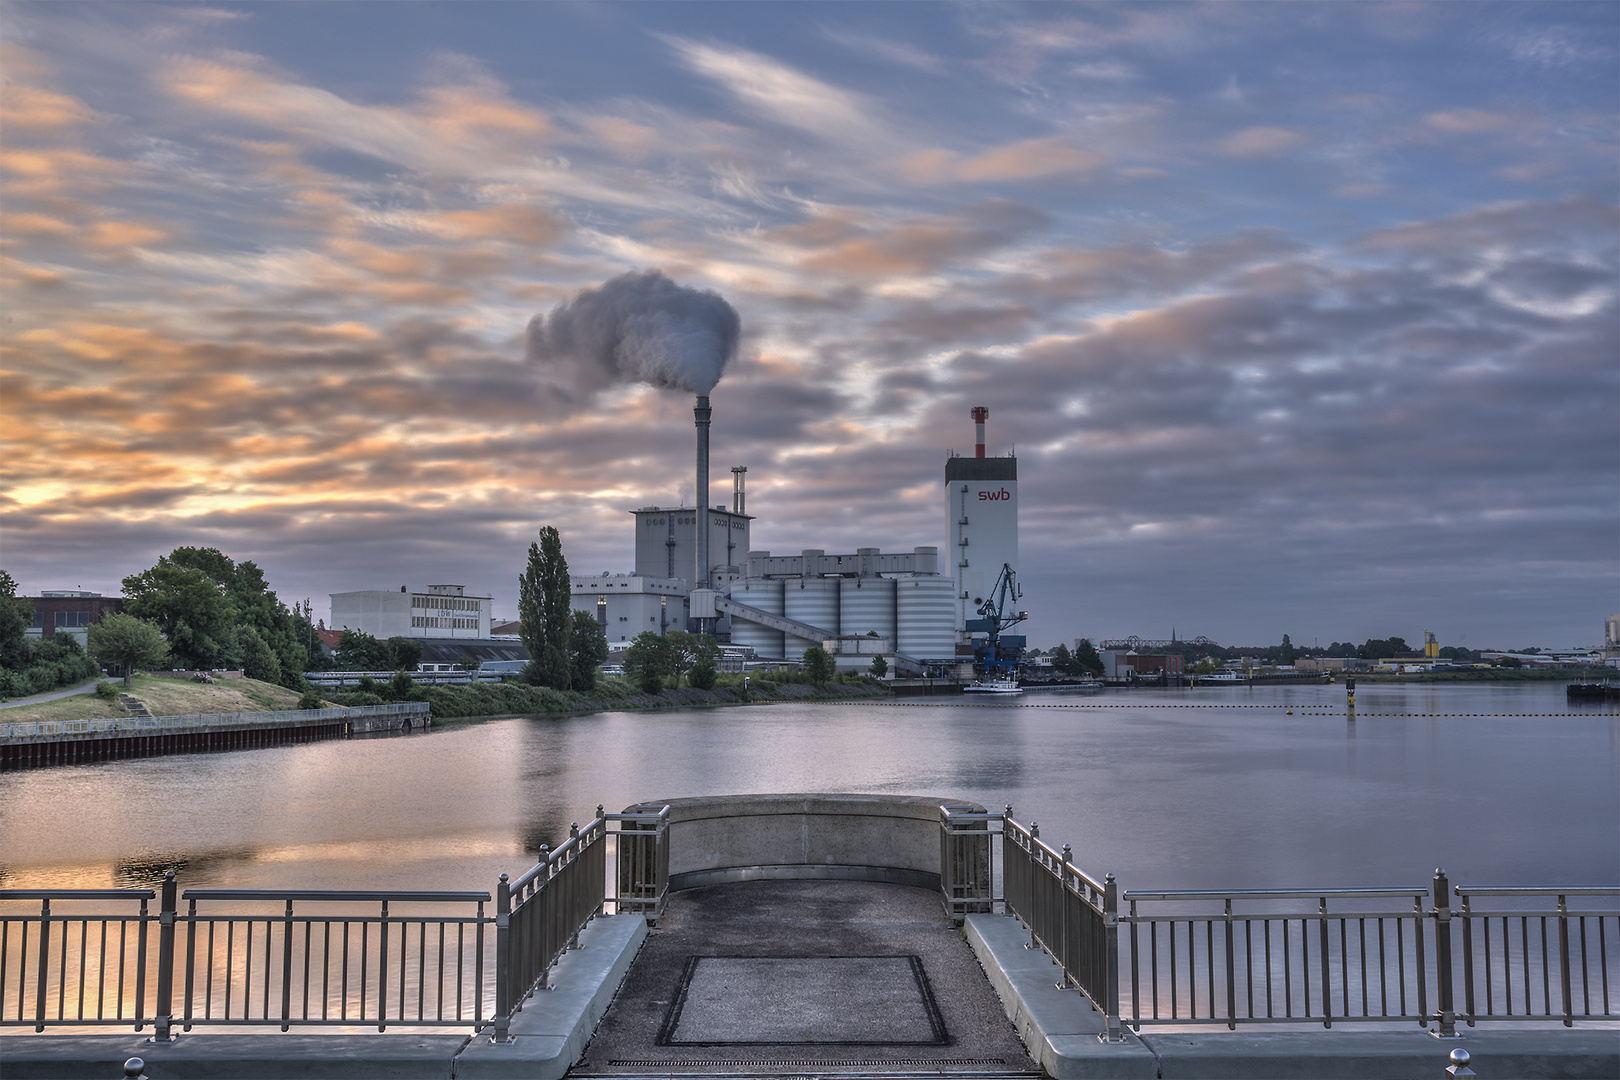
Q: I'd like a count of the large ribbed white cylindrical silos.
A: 4